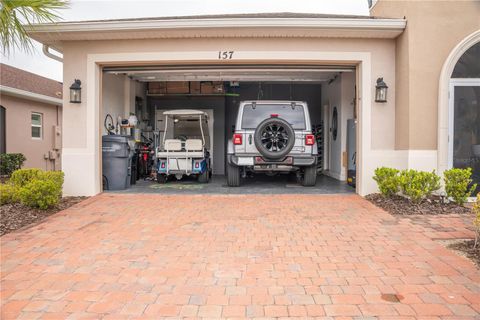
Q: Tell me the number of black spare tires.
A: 1